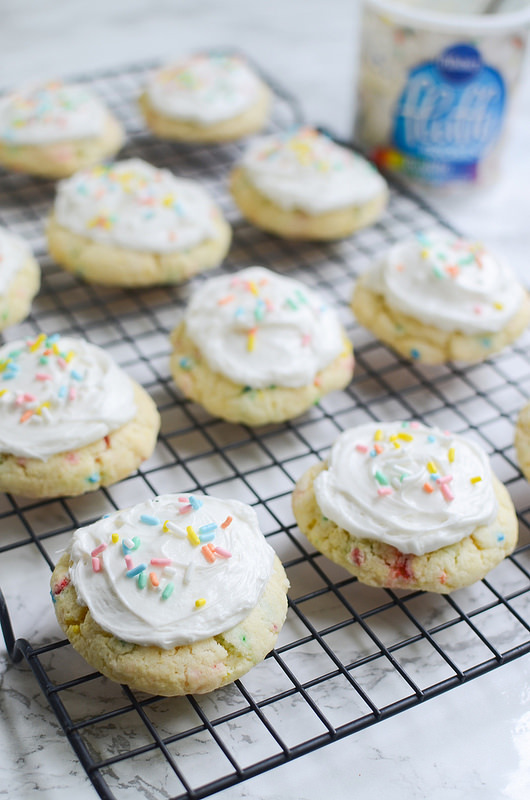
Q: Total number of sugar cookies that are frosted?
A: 10